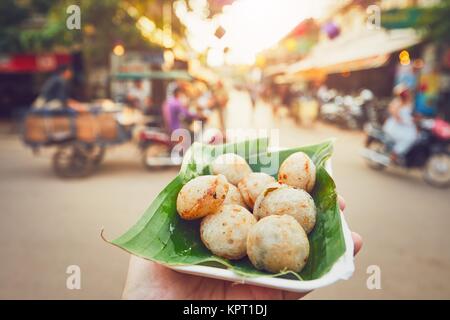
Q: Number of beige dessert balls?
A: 8